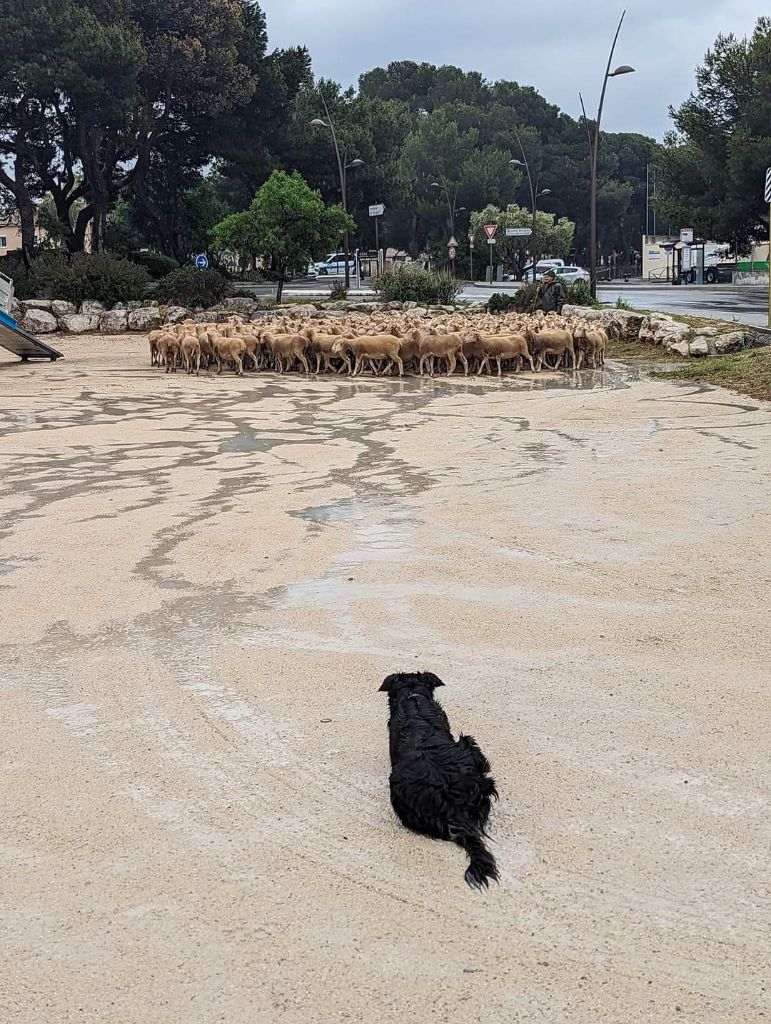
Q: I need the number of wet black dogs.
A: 1